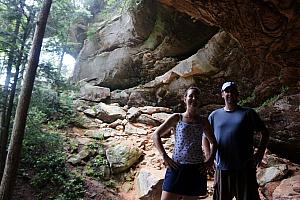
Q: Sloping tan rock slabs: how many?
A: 1